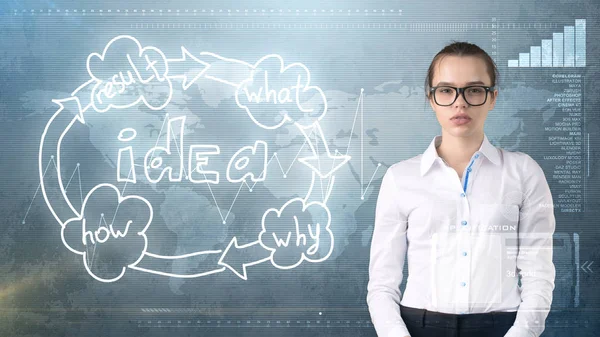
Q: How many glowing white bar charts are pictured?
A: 1